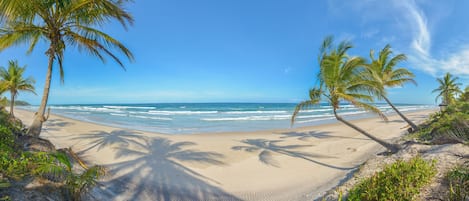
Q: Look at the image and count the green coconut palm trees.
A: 5